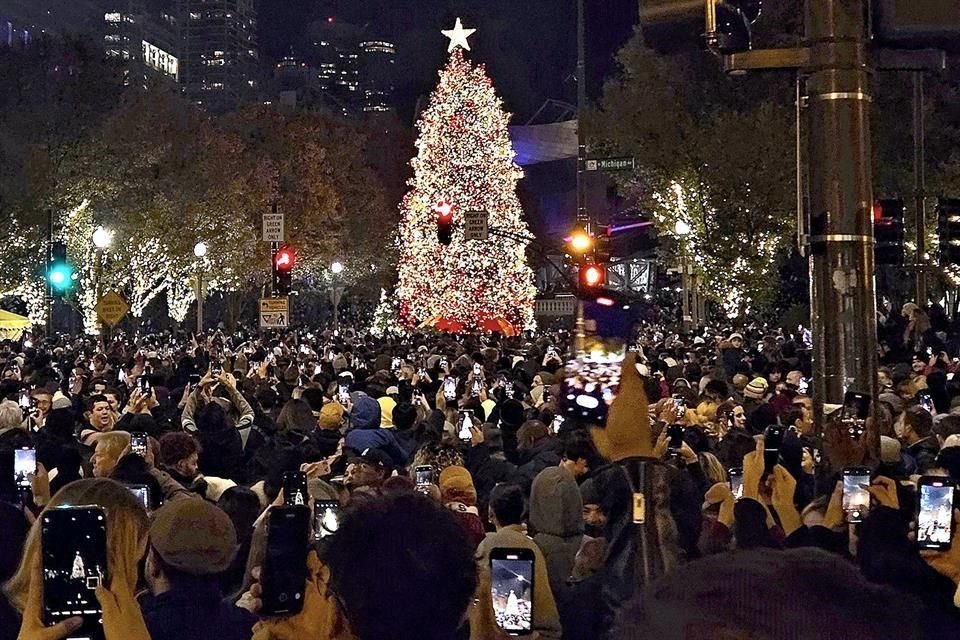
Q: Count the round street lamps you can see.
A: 4